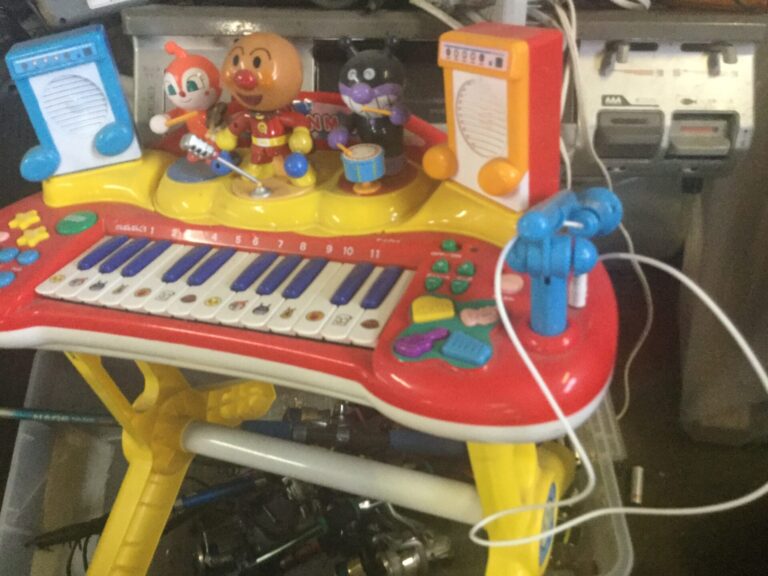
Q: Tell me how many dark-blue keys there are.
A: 10